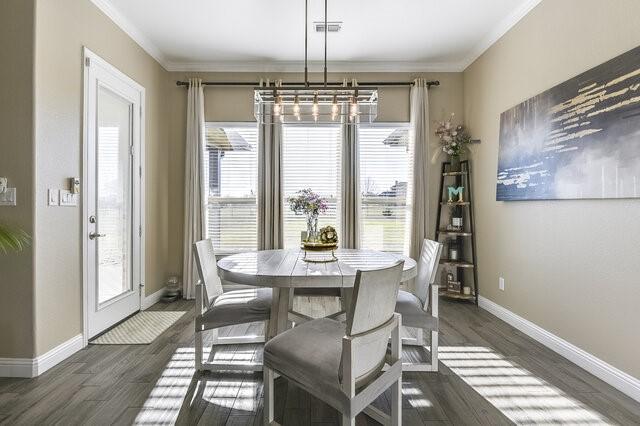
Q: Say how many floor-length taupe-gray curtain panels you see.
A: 4